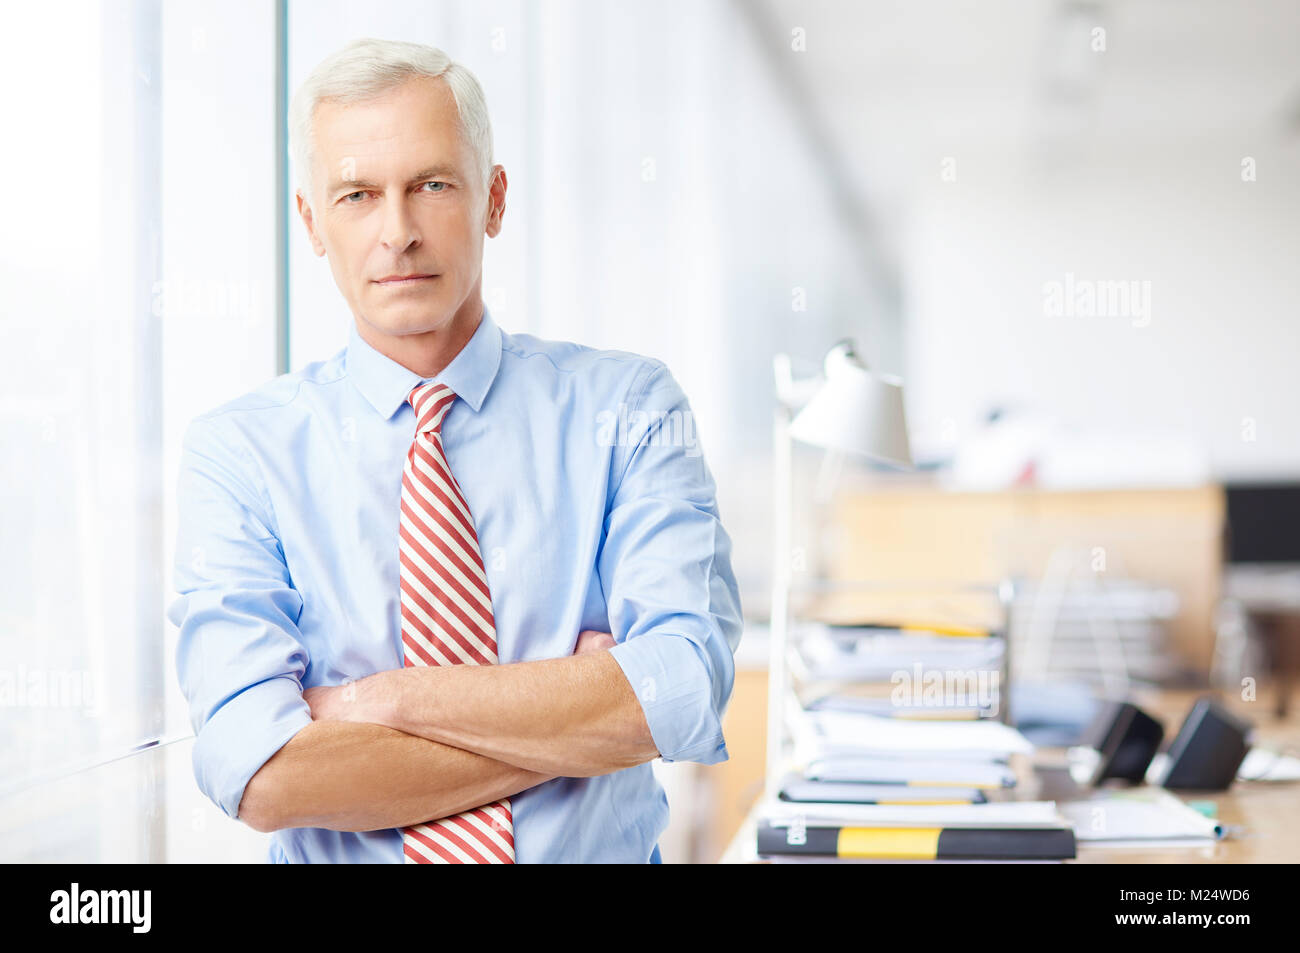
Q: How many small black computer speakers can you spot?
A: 2